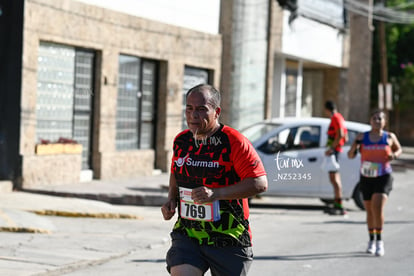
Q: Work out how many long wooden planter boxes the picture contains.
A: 1